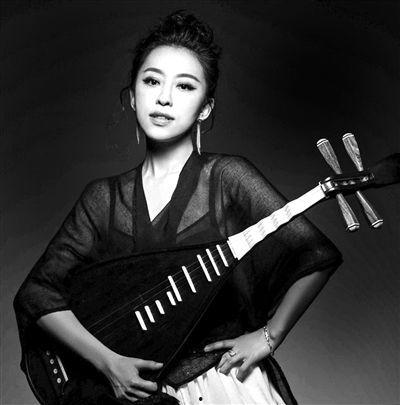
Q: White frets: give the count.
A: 9